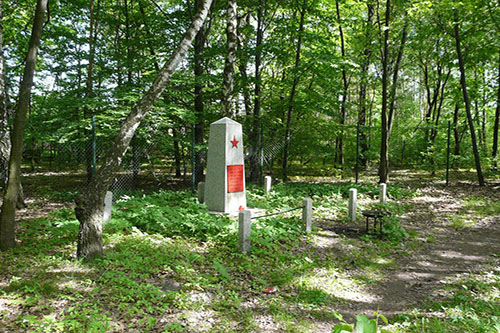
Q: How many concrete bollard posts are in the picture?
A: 7